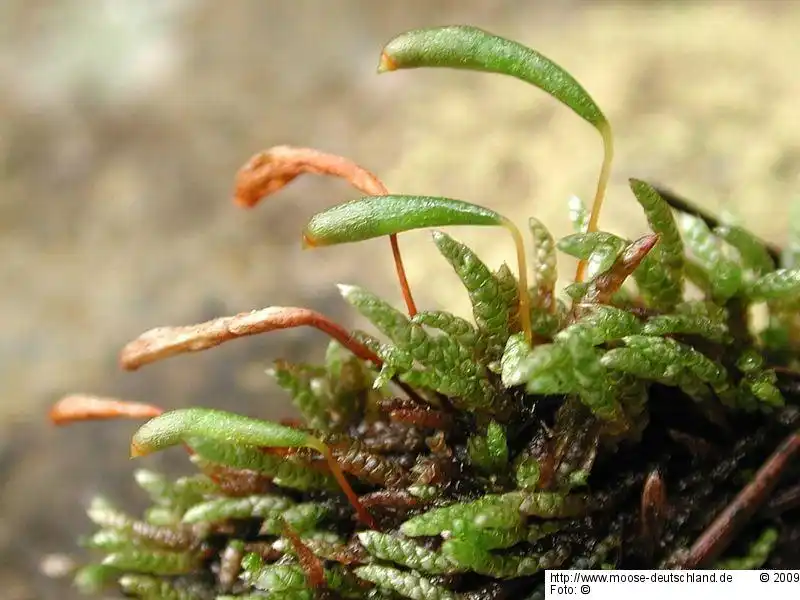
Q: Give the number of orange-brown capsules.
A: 3